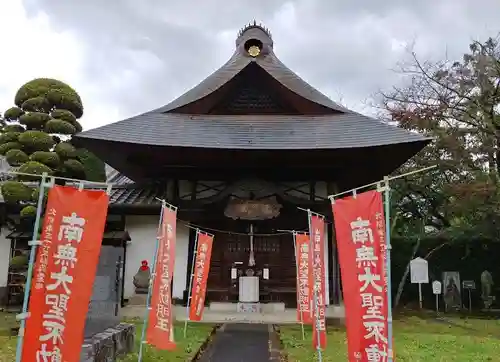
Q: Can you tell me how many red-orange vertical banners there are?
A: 6